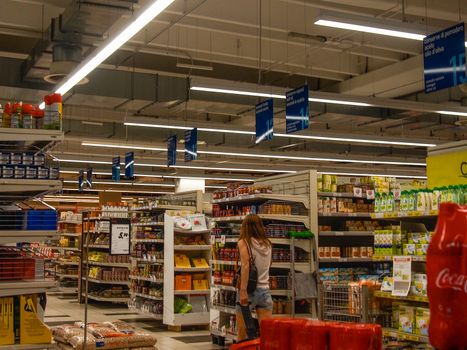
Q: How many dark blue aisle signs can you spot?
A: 9